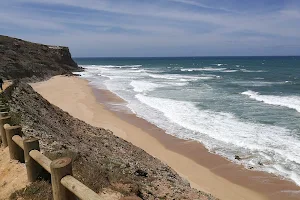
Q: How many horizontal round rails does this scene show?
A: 4